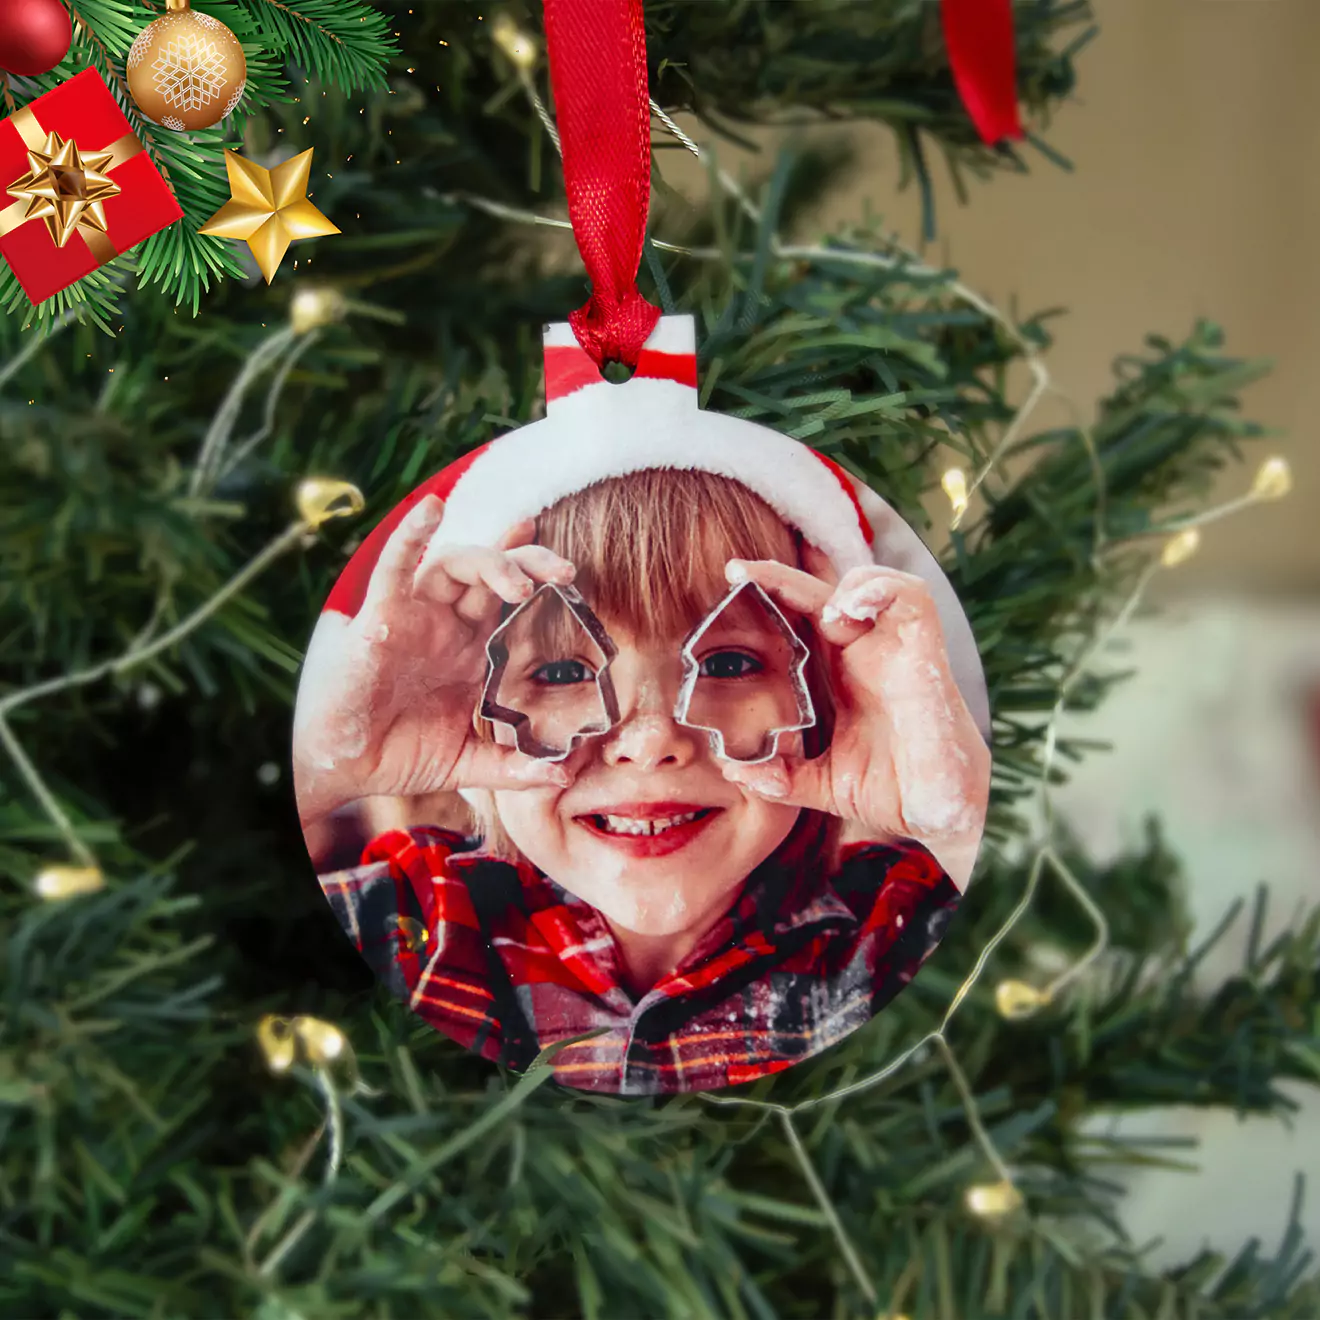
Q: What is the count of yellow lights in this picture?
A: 11